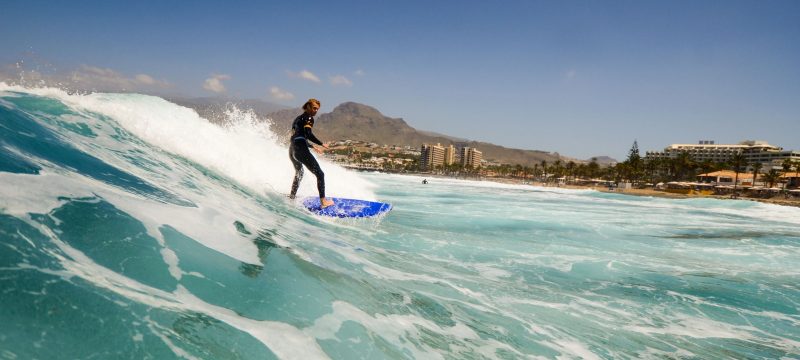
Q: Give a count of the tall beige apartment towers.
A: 3